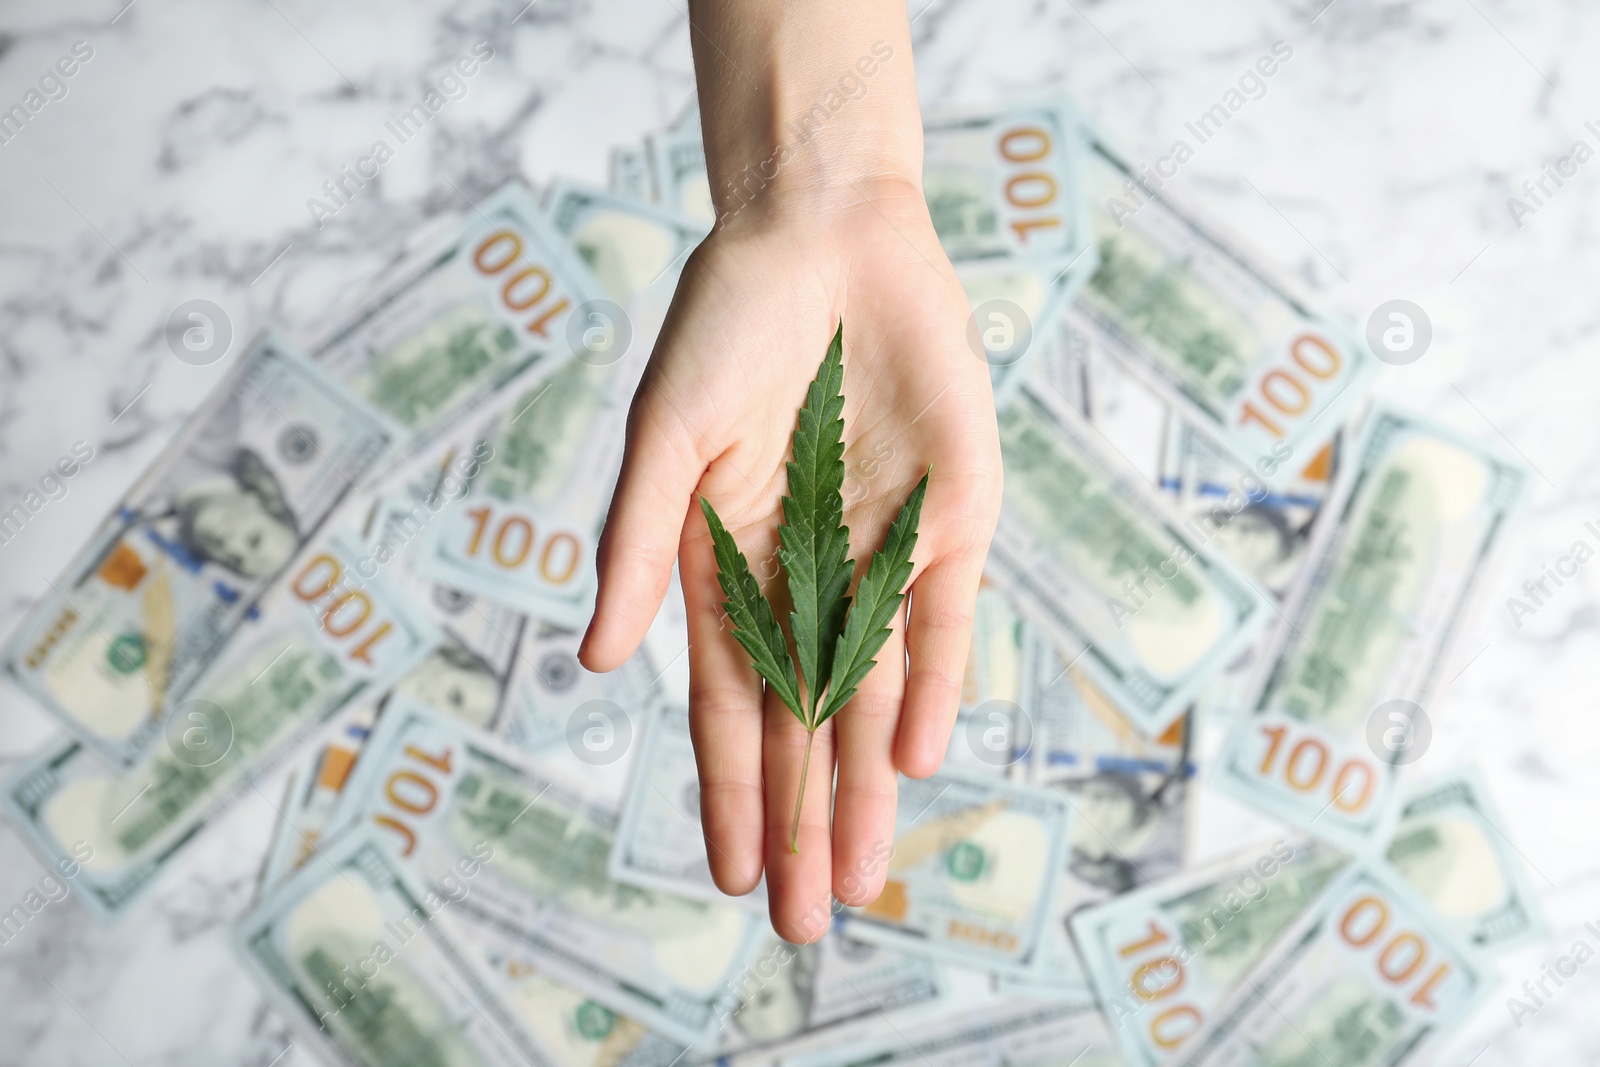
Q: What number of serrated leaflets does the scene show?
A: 3